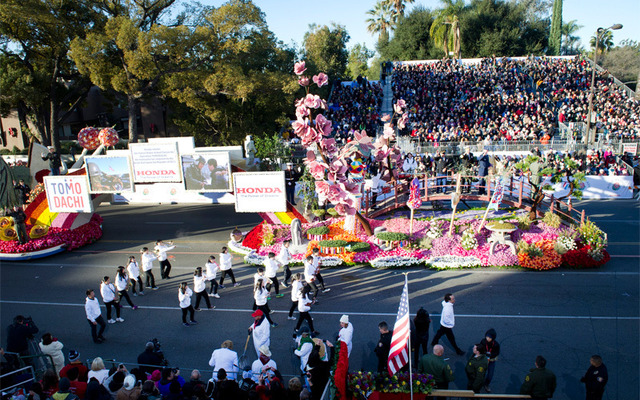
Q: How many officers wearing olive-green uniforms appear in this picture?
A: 3